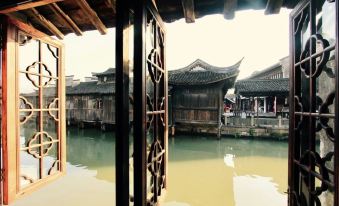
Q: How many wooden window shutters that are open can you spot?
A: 3